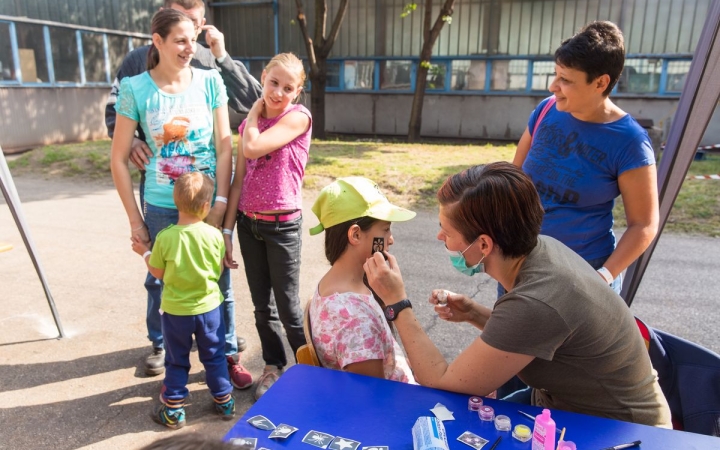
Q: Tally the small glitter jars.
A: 4